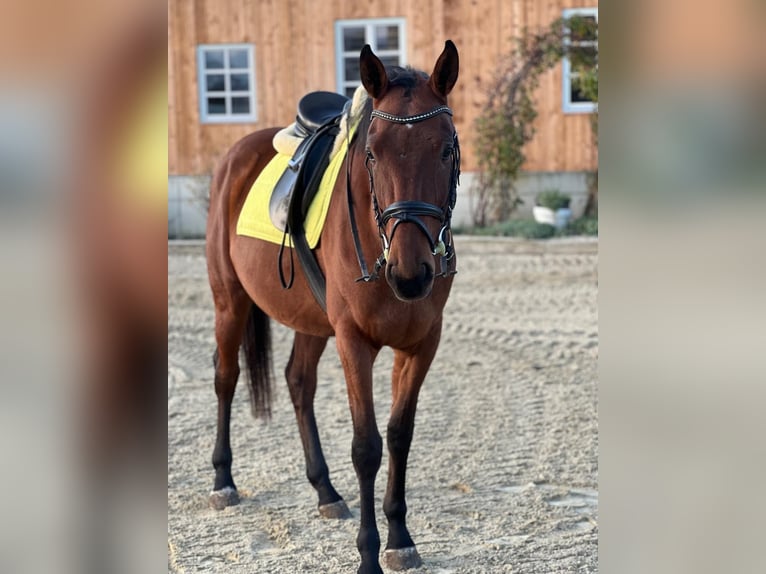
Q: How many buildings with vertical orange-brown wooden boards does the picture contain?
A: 1